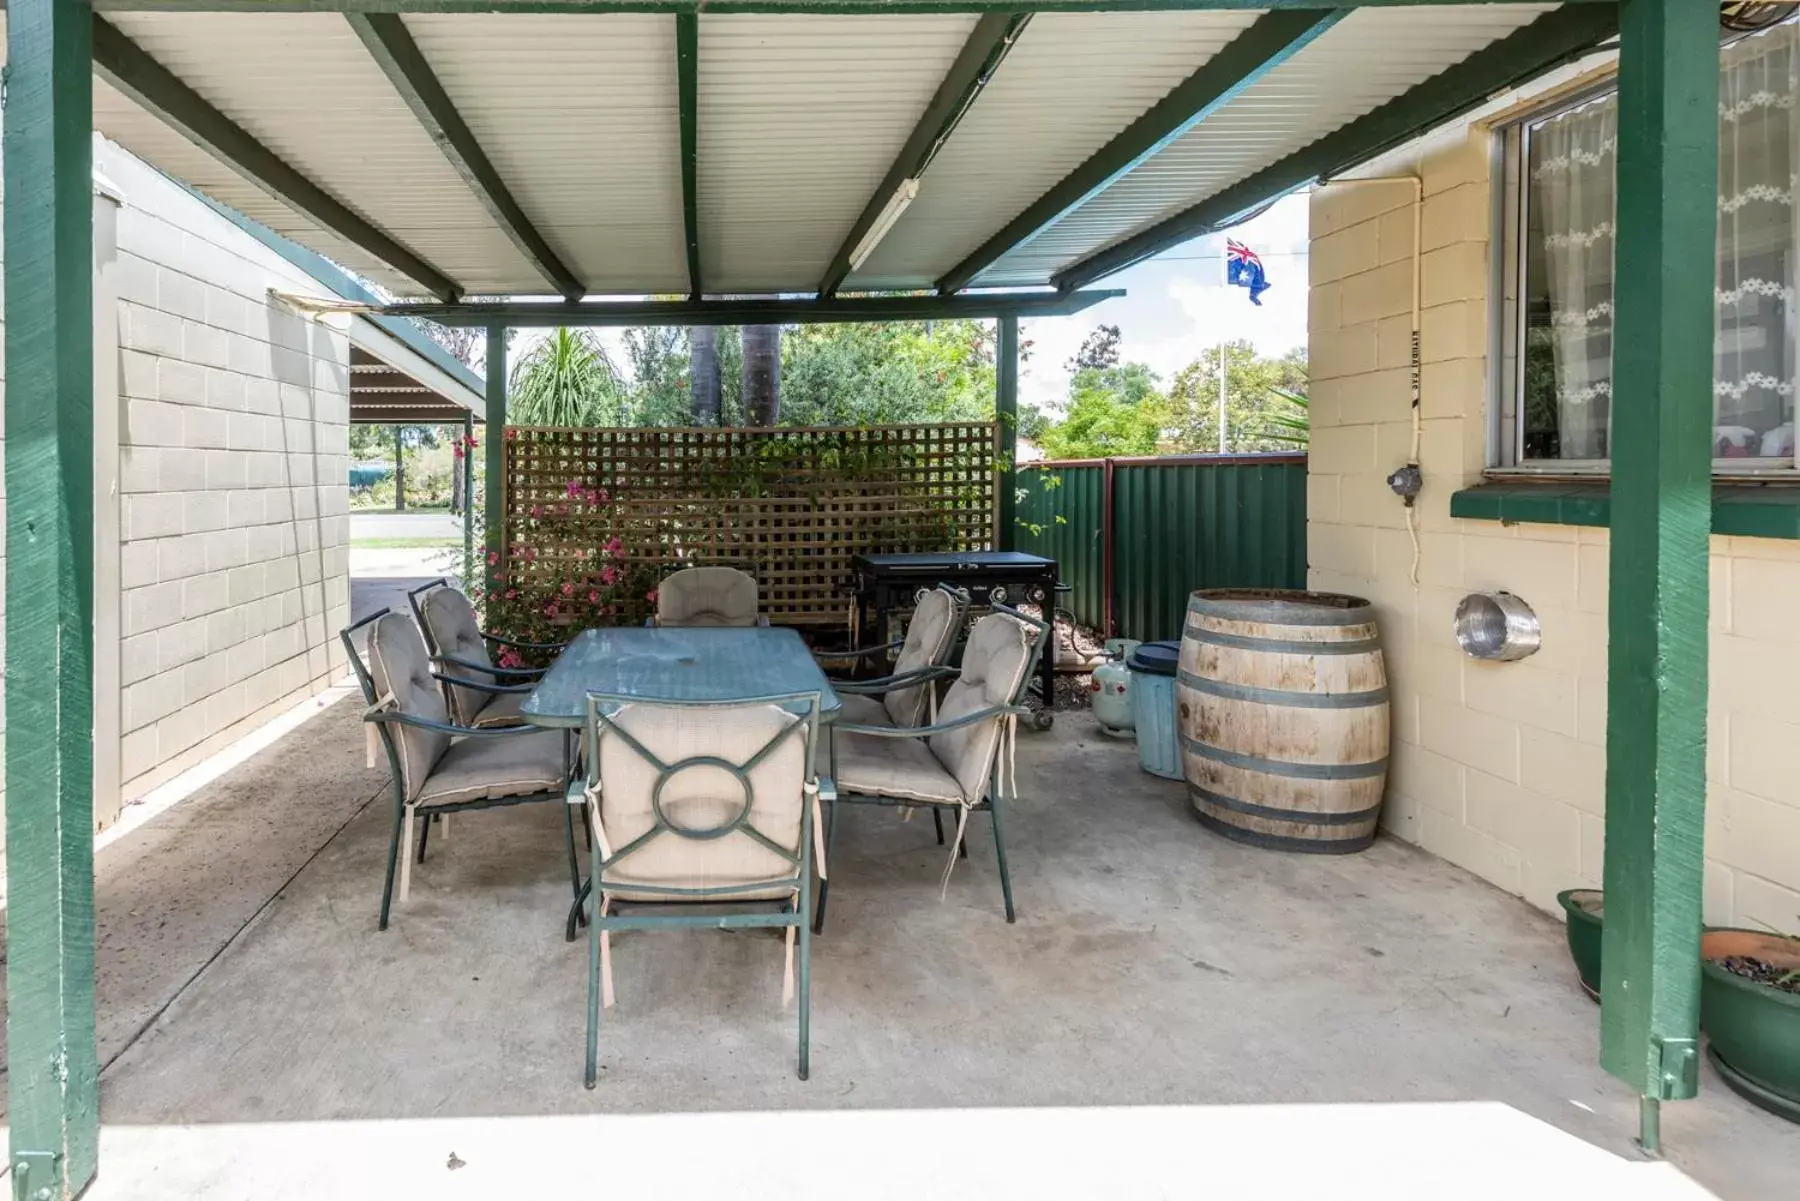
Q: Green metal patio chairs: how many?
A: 6